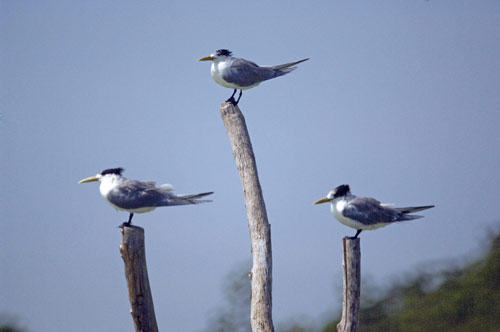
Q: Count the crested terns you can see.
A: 3